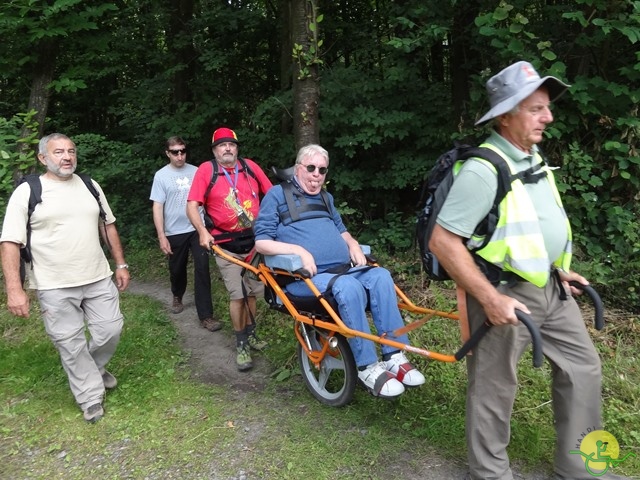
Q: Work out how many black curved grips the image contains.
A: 2